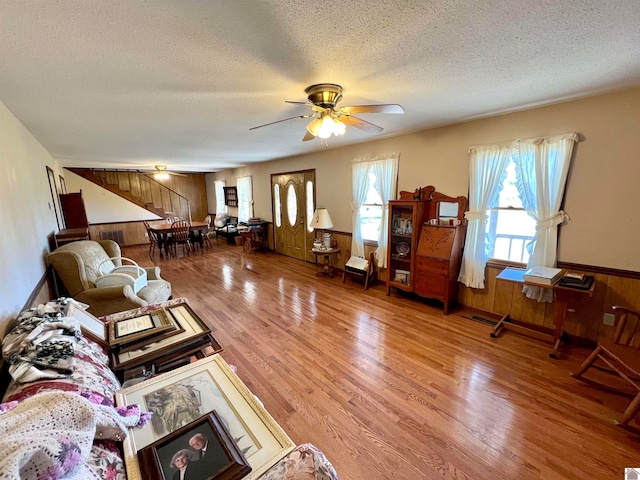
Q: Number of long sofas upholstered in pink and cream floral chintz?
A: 1